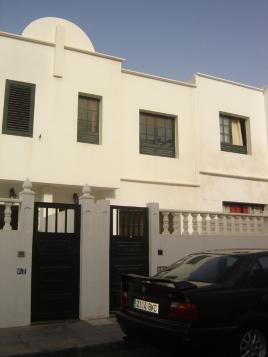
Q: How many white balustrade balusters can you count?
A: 13